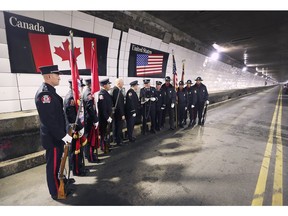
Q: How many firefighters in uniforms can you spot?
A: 11